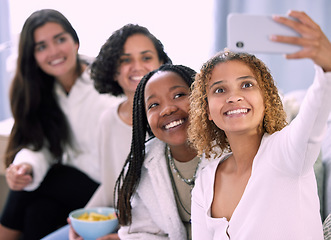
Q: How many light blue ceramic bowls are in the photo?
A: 1